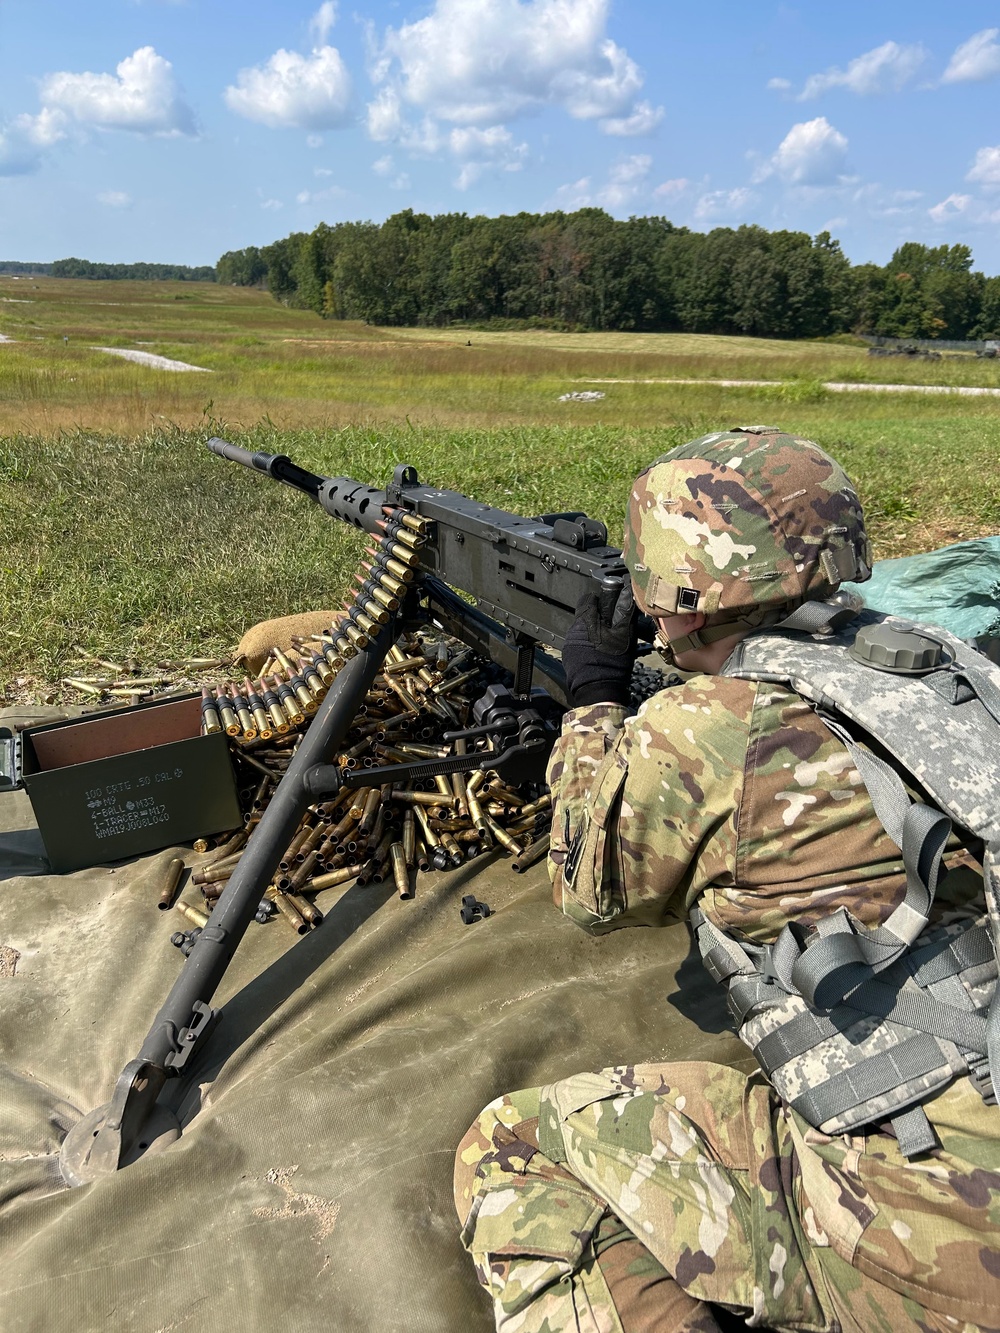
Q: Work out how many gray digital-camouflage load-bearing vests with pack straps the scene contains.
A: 1